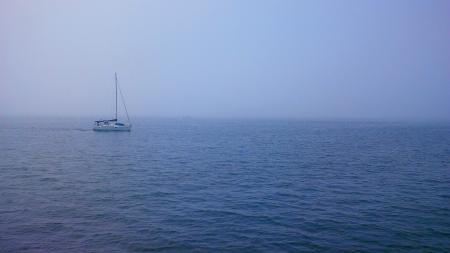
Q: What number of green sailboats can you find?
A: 0